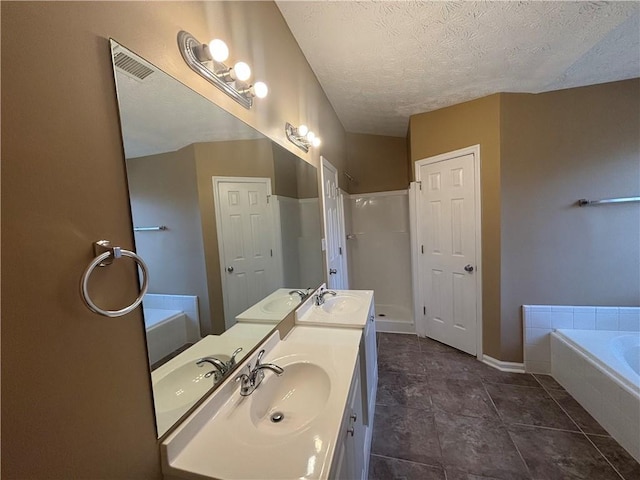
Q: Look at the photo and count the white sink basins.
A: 2